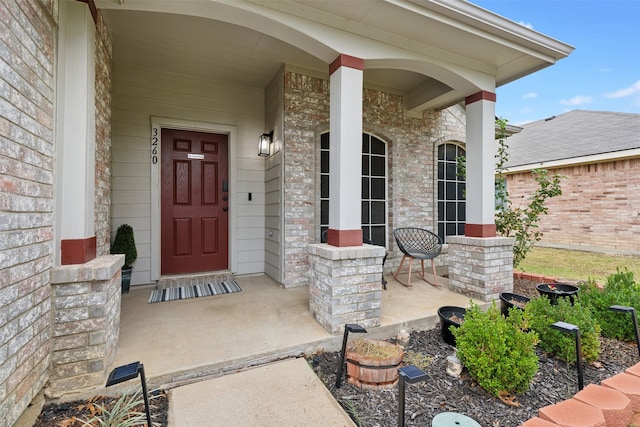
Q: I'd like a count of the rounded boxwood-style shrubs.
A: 3